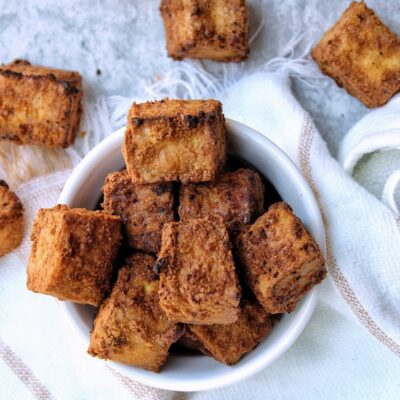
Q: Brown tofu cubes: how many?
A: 12